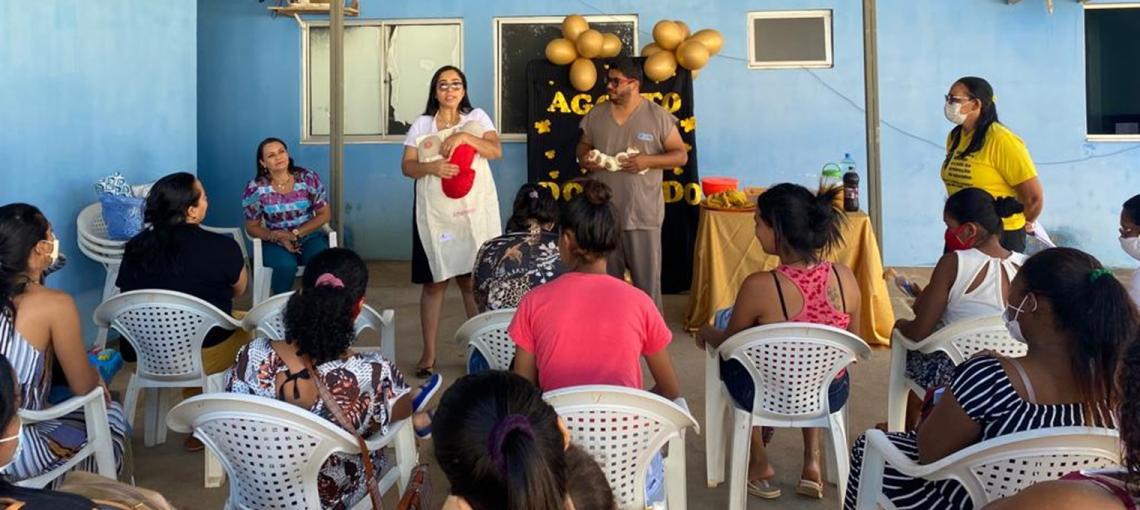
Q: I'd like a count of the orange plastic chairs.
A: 0